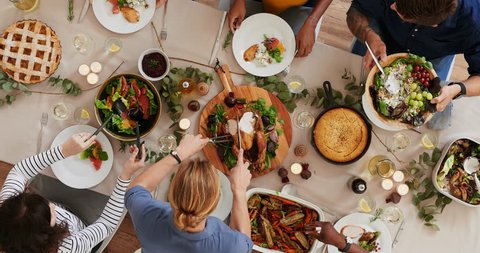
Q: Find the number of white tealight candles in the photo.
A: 8